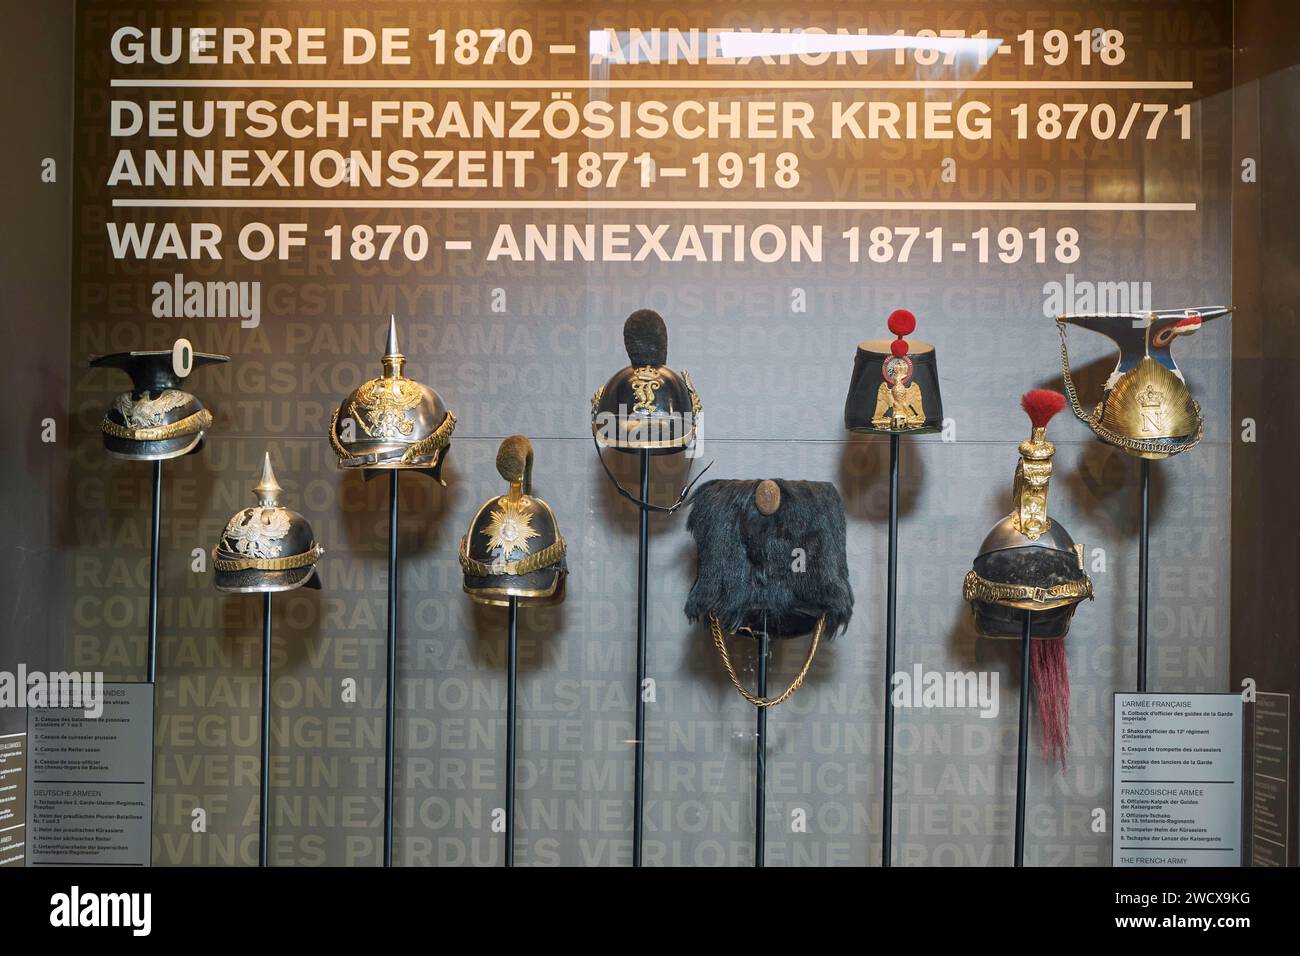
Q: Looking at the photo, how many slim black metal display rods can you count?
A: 9